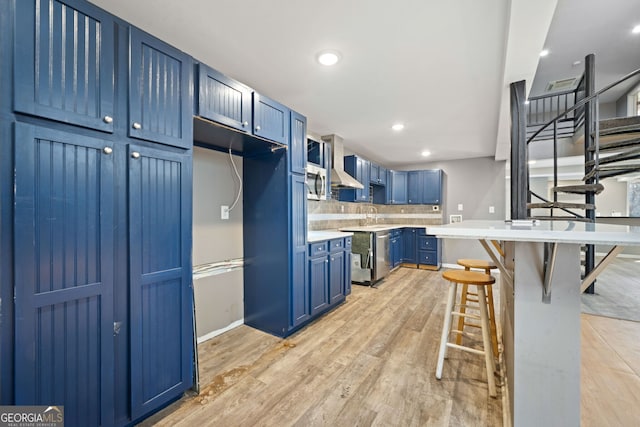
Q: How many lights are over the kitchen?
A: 3